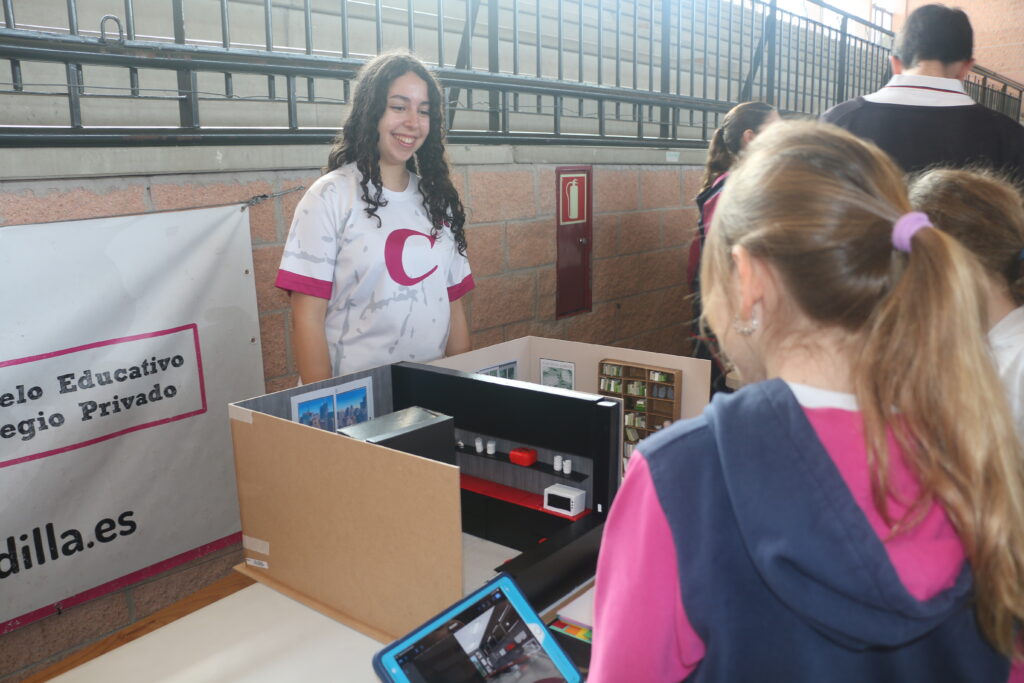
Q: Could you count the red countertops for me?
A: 1